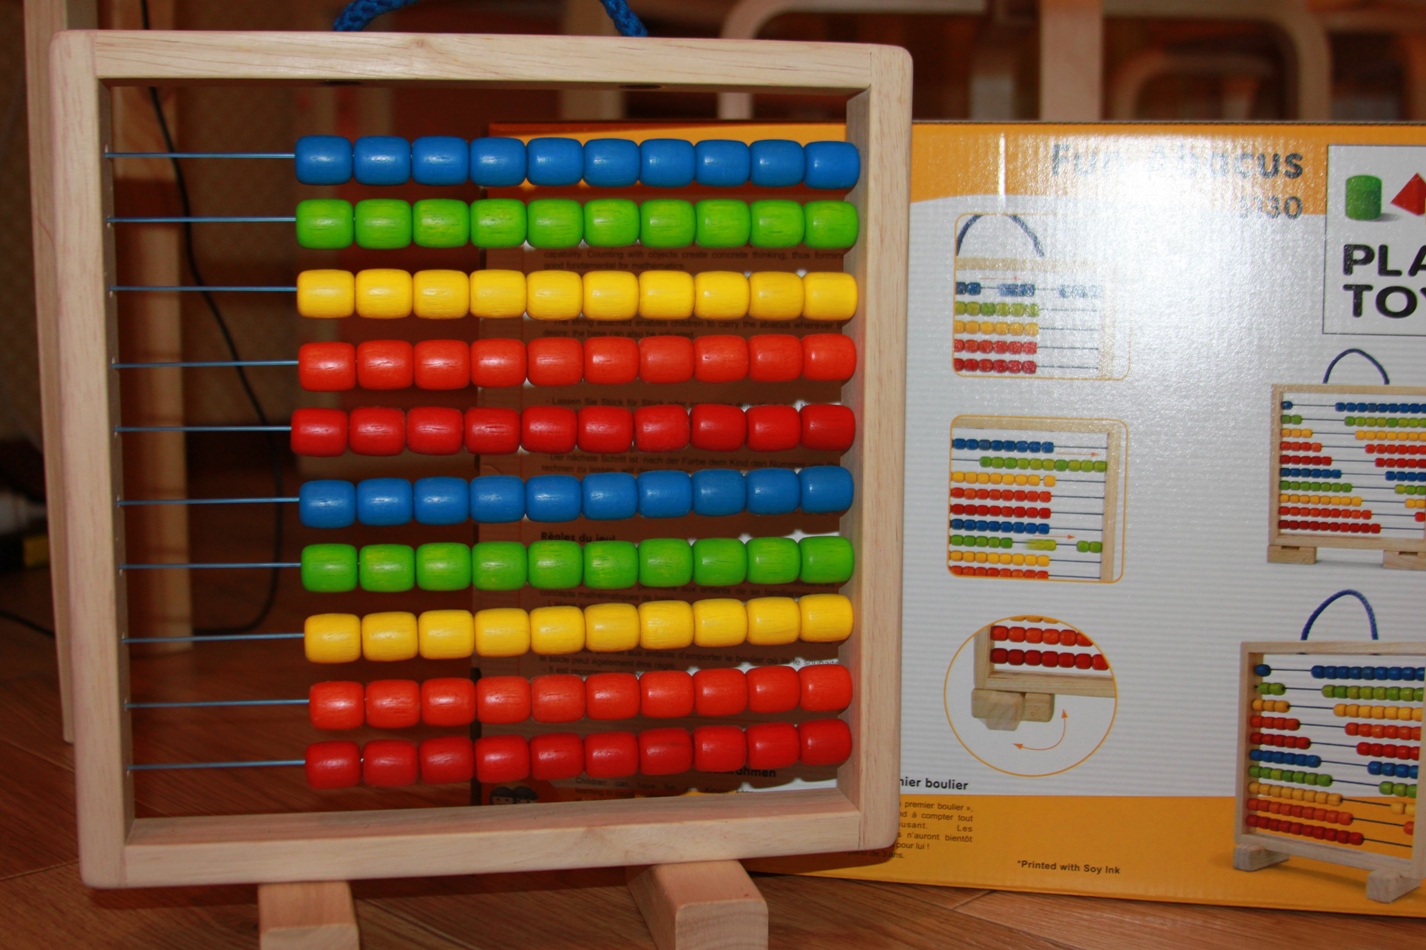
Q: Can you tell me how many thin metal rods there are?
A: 10